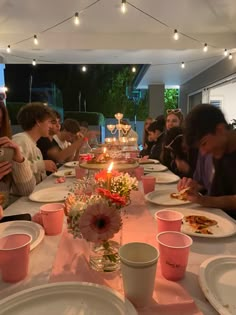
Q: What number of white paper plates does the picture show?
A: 11